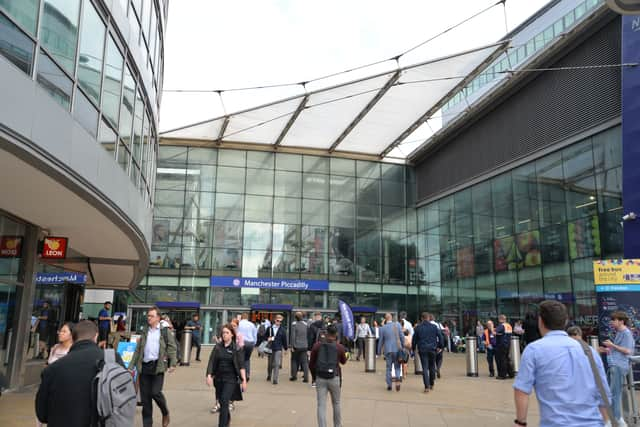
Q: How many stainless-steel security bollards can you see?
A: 6